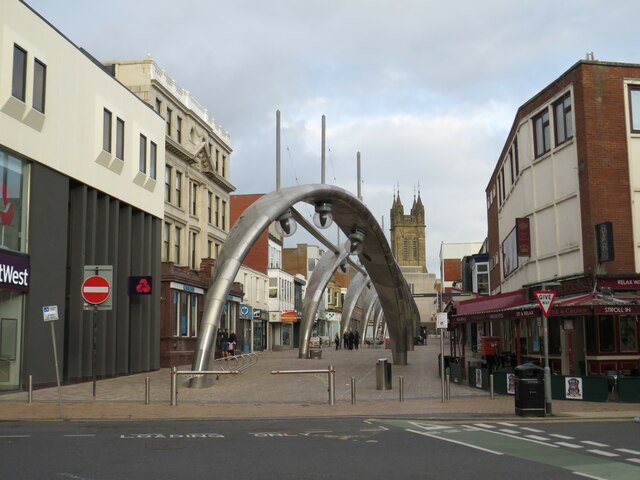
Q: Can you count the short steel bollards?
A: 6